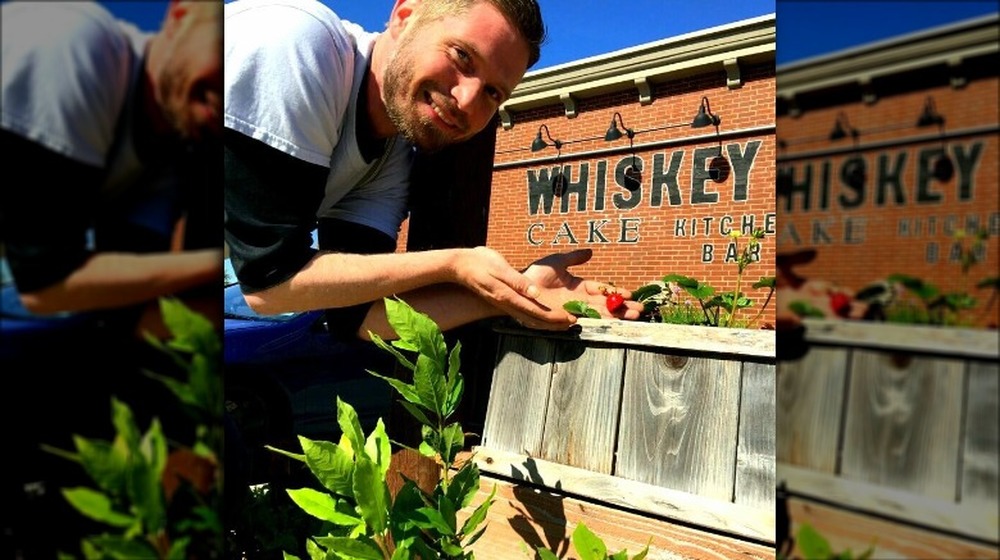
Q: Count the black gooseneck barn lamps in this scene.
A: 3